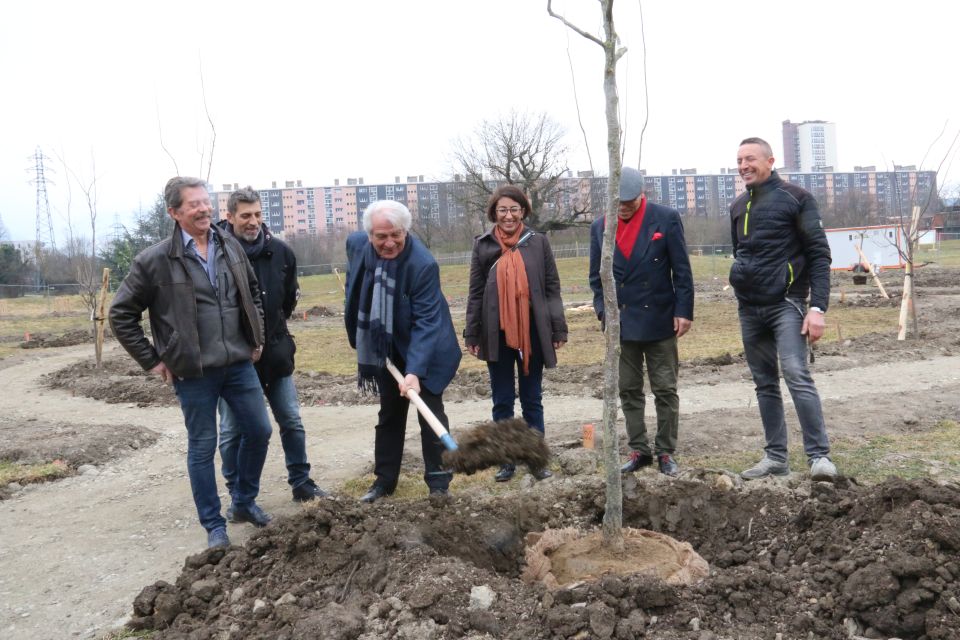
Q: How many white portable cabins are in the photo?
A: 1